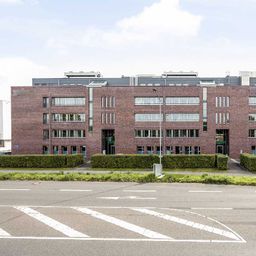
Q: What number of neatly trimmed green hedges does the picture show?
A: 3